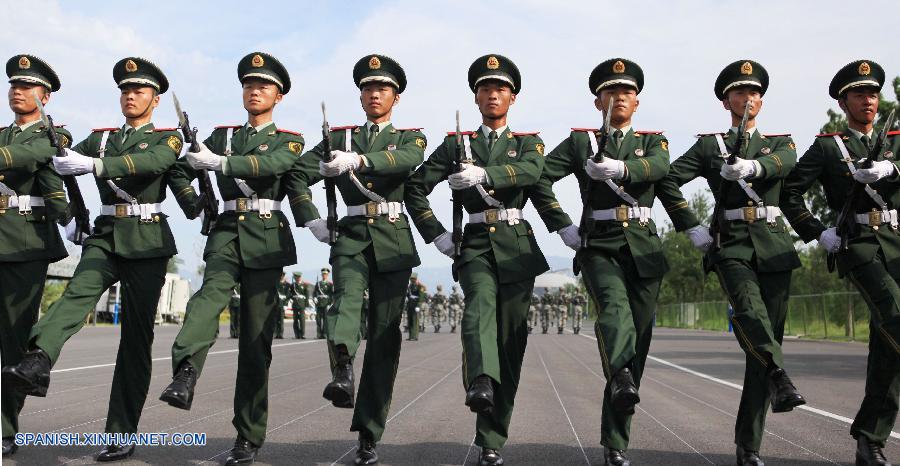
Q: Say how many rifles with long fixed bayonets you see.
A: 7